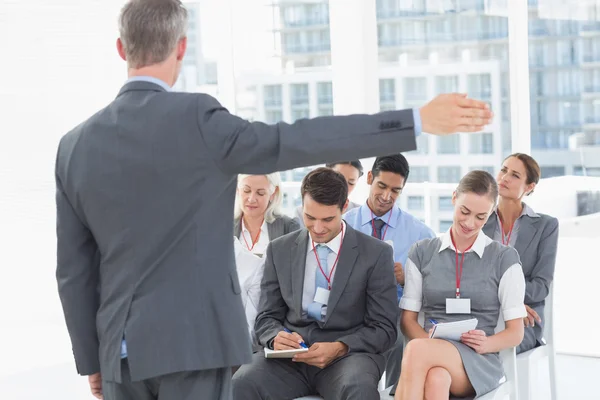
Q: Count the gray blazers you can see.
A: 4